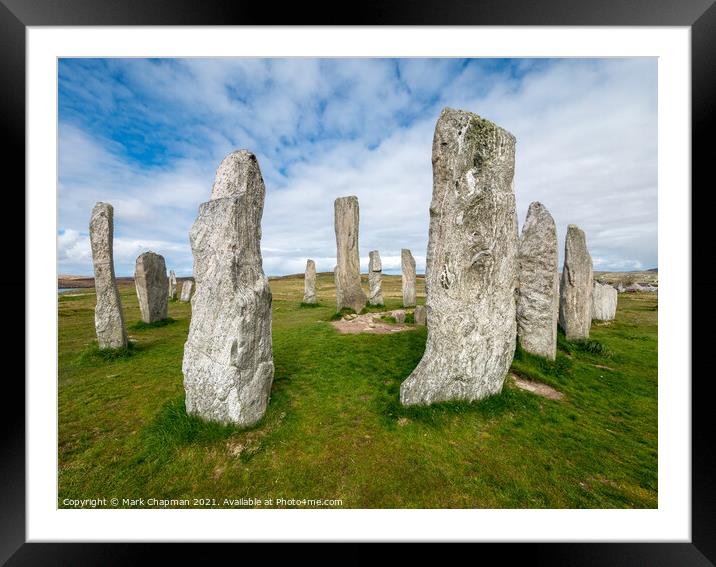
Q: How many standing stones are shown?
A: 13